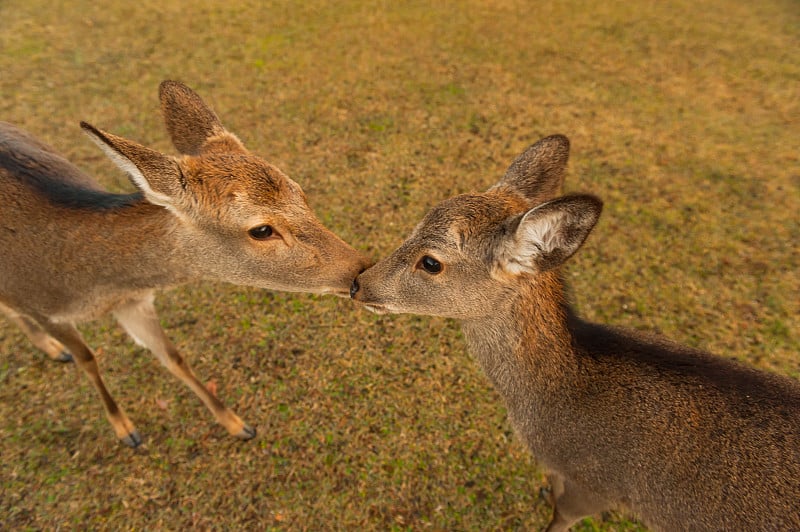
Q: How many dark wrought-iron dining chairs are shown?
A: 0